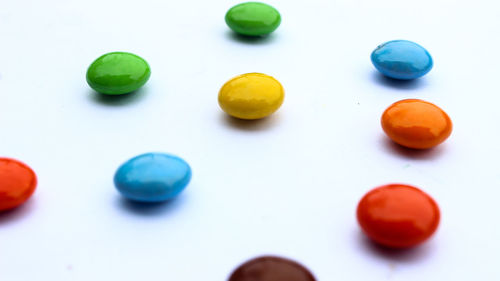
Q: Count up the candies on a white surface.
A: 9